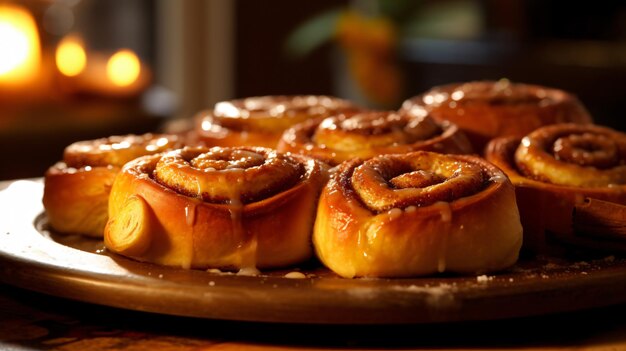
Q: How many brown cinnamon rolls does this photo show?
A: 7